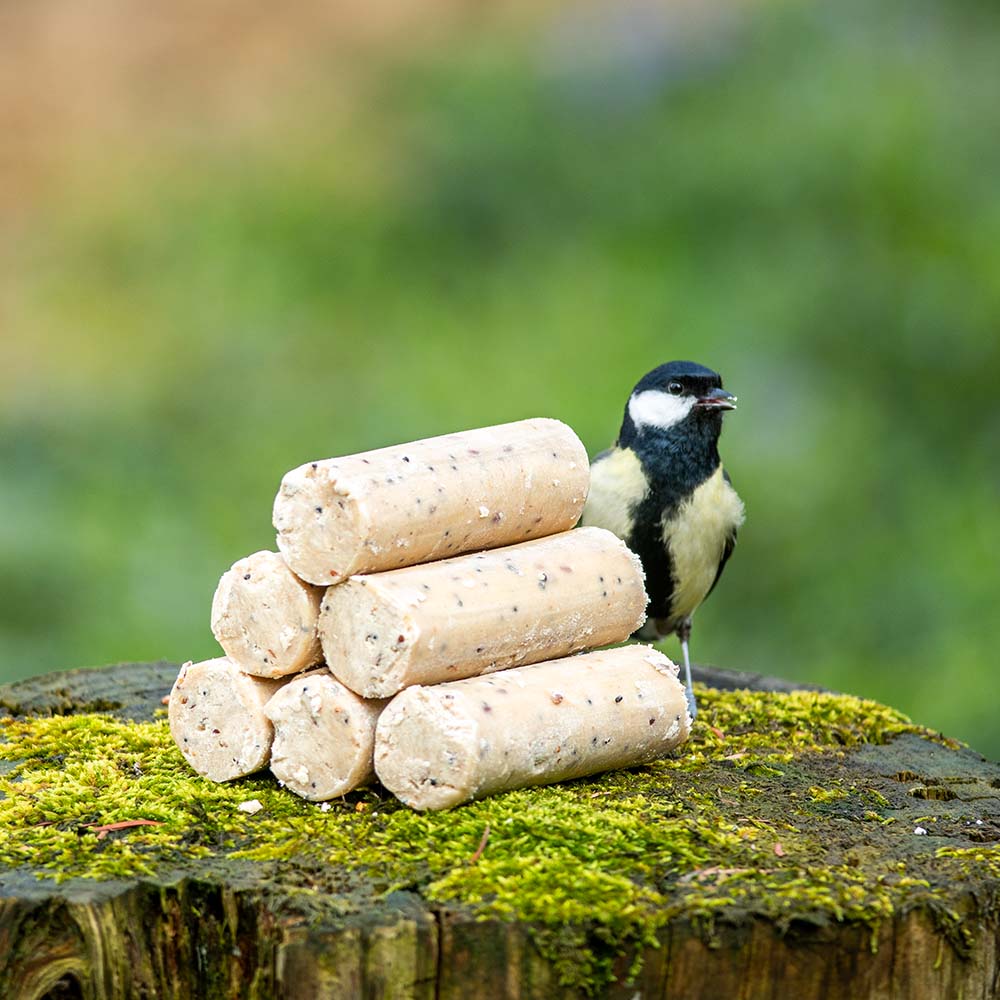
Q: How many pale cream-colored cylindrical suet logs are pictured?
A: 6